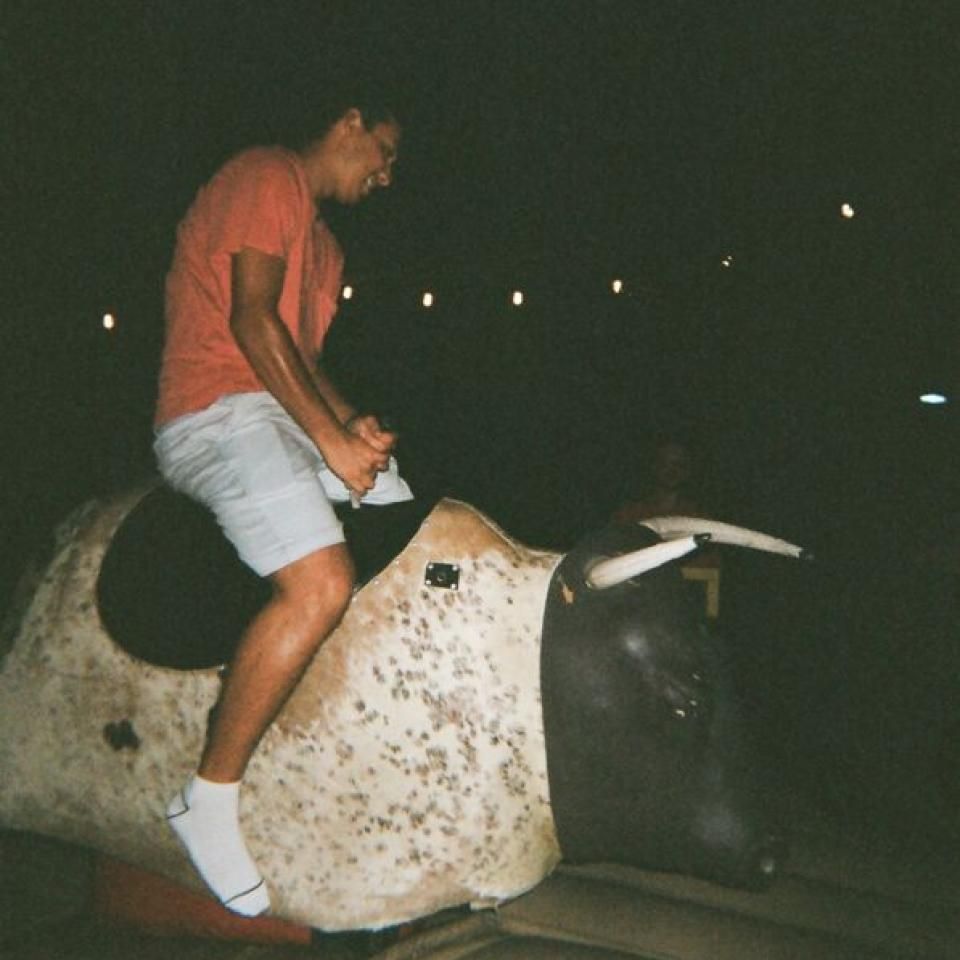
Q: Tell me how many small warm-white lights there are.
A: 7